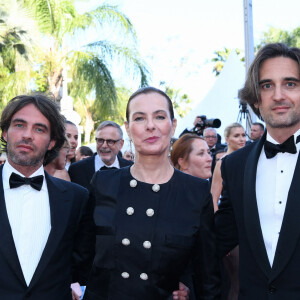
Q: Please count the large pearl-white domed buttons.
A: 8